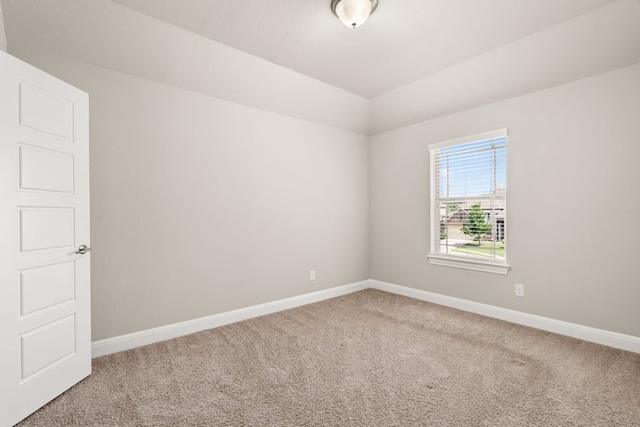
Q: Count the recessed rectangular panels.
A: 5